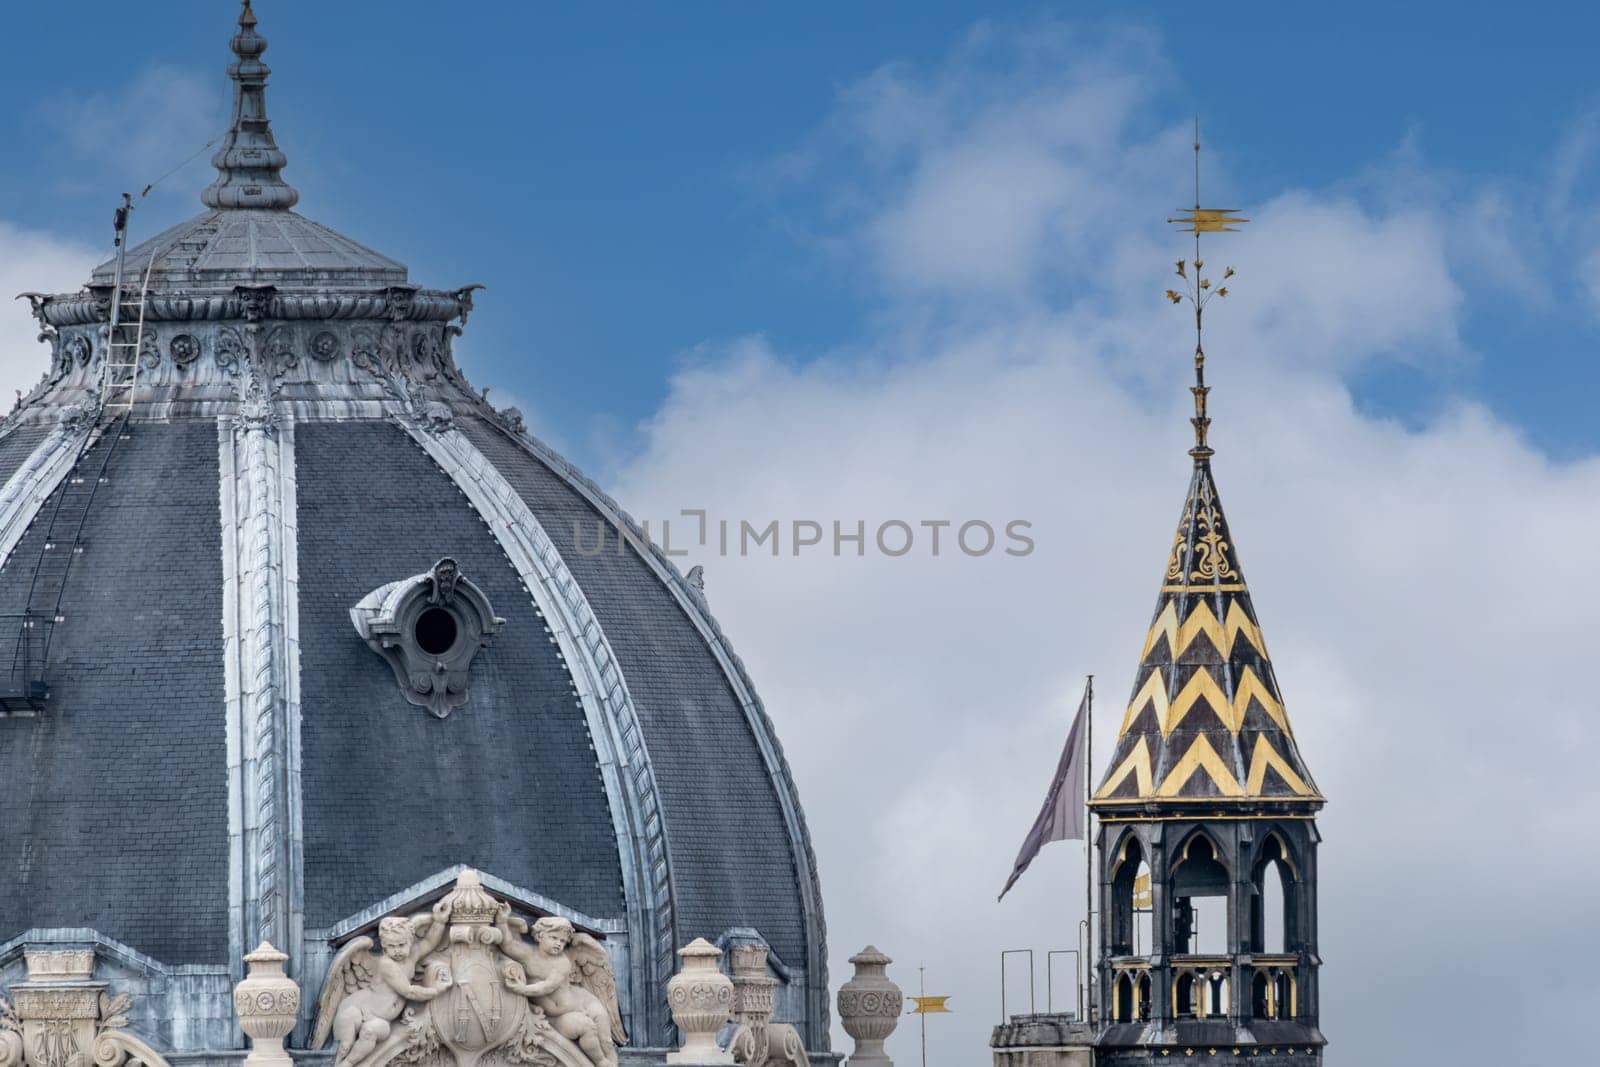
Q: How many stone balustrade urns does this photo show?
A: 3